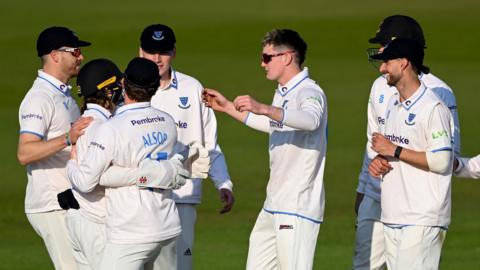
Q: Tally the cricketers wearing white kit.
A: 7